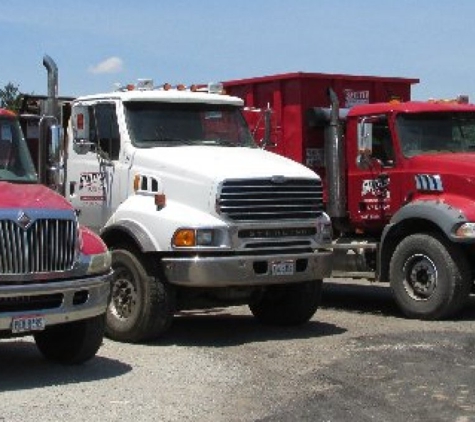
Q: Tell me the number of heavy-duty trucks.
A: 3